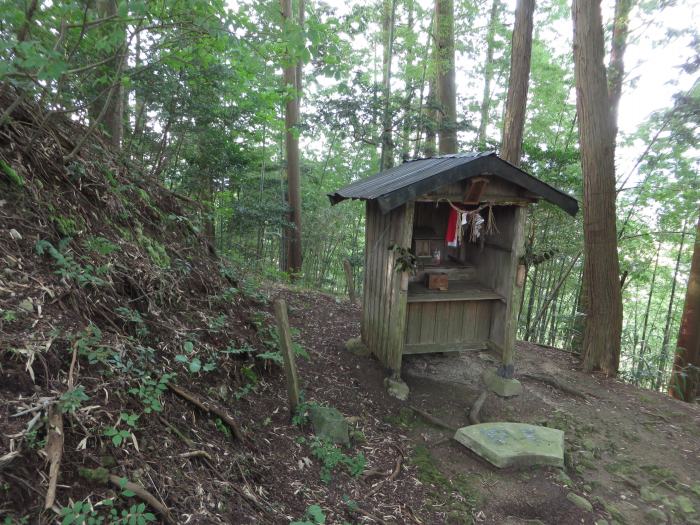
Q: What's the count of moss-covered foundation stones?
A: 3